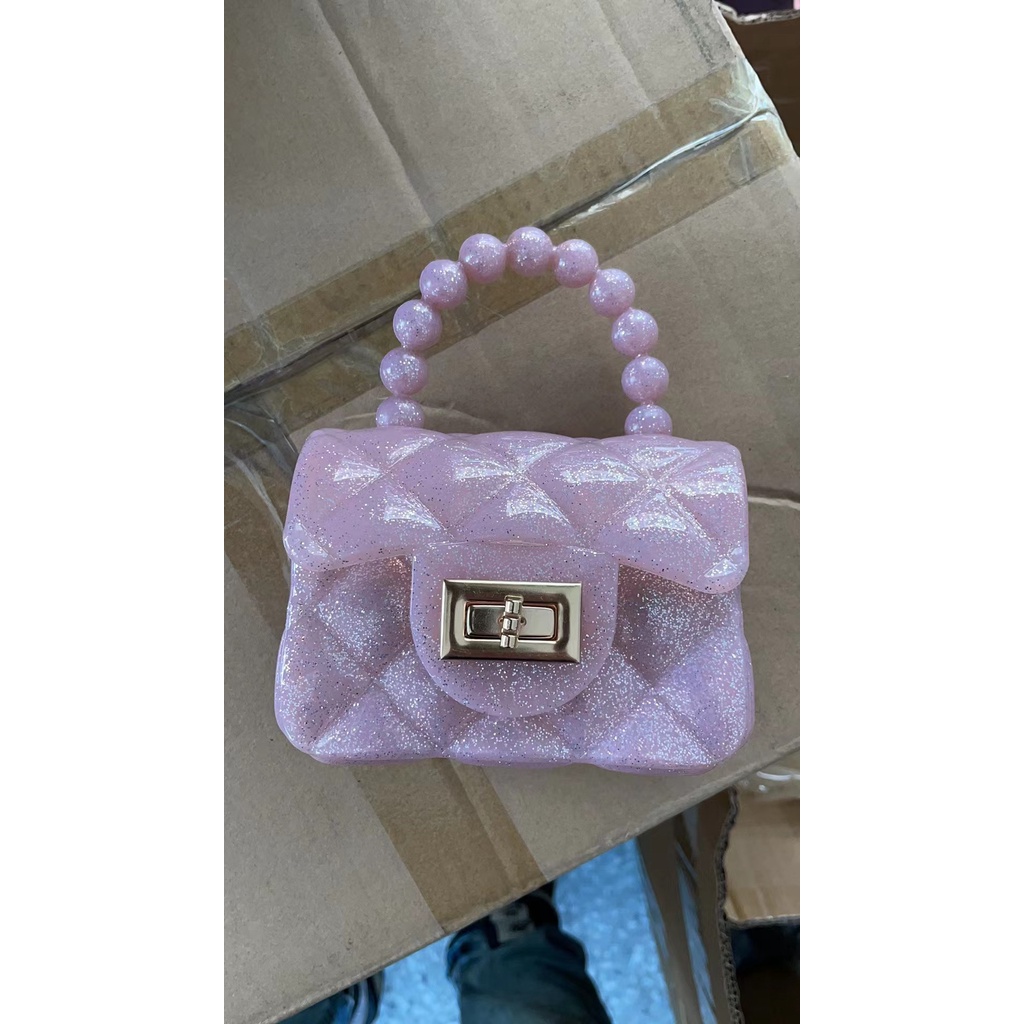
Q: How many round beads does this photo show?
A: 11